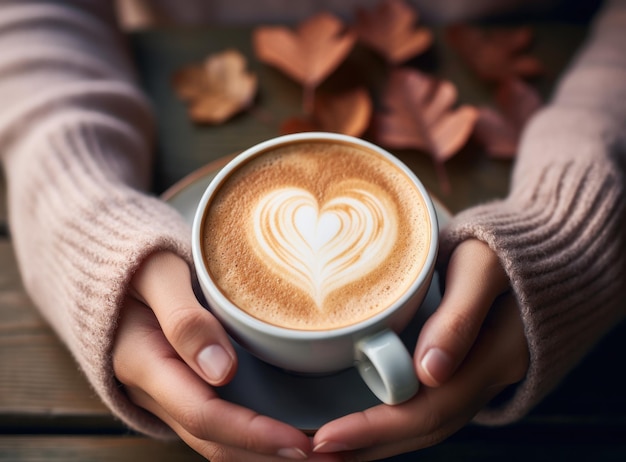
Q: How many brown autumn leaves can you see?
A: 7